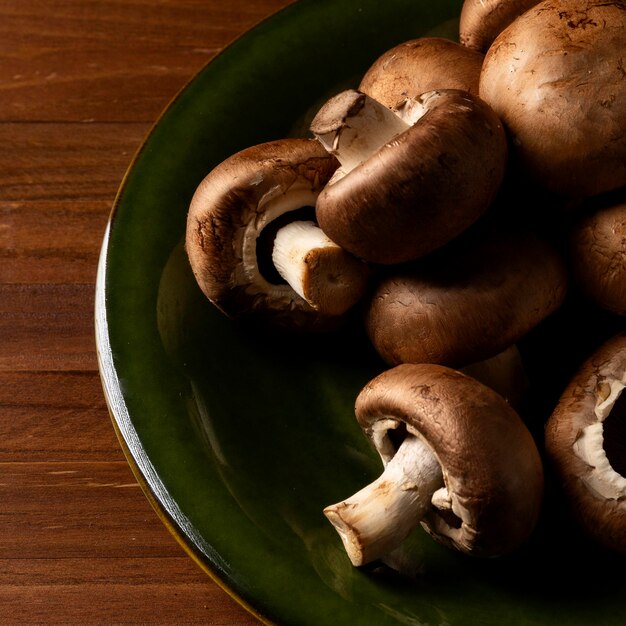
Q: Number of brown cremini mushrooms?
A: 9